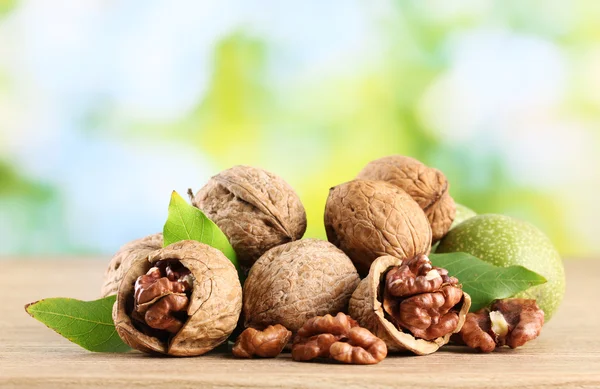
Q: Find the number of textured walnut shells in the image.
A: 7